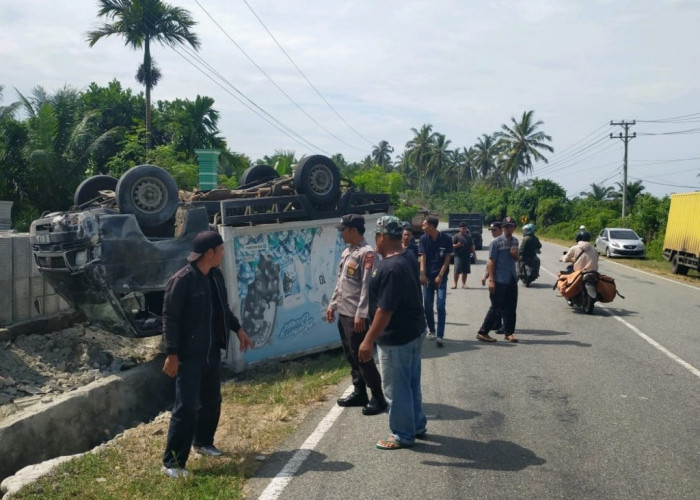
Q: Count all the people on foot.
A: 8